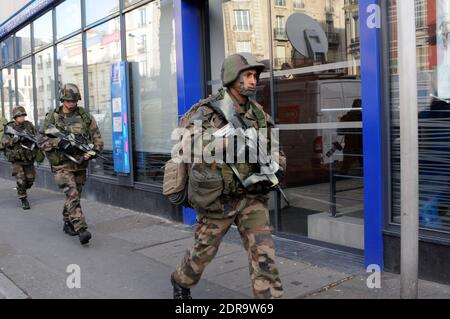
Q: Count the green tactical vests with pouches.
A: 3